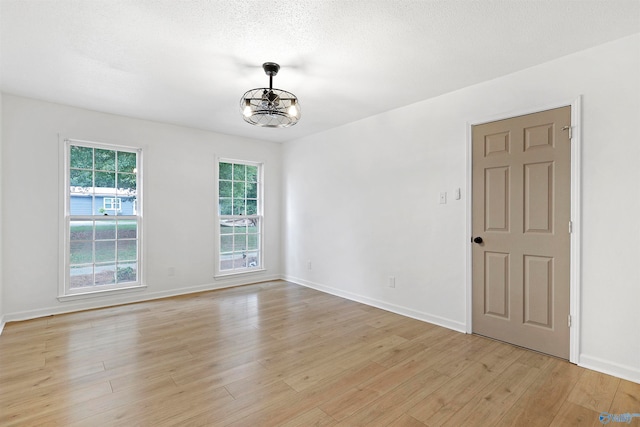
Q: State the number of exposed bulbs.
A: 2